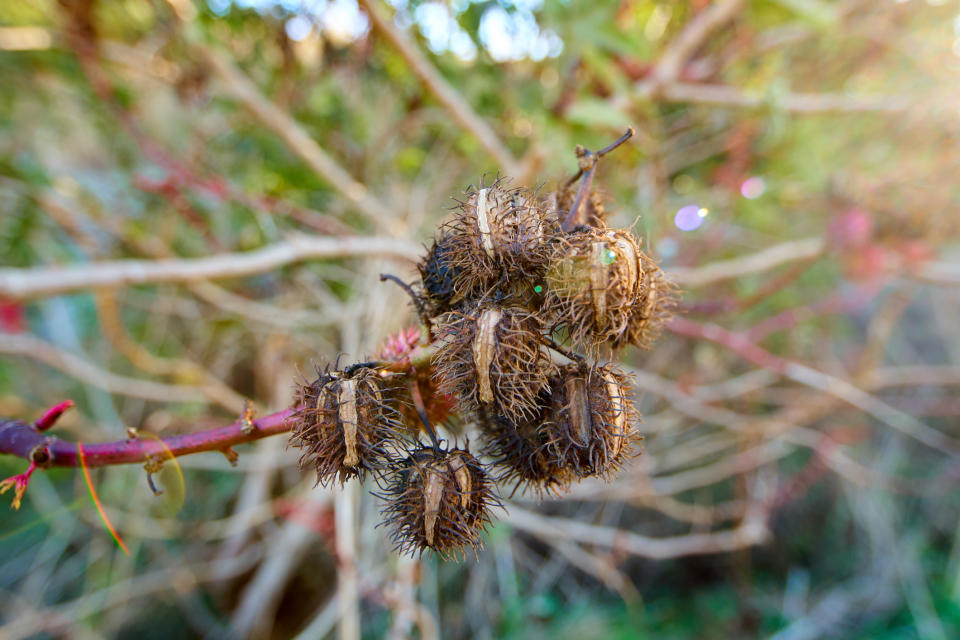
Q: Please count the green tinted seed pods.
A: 1